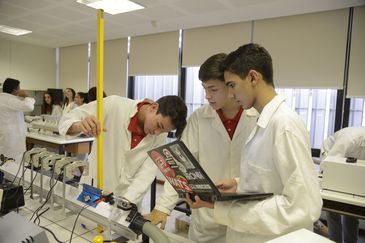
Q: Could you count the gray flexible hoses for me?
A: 1